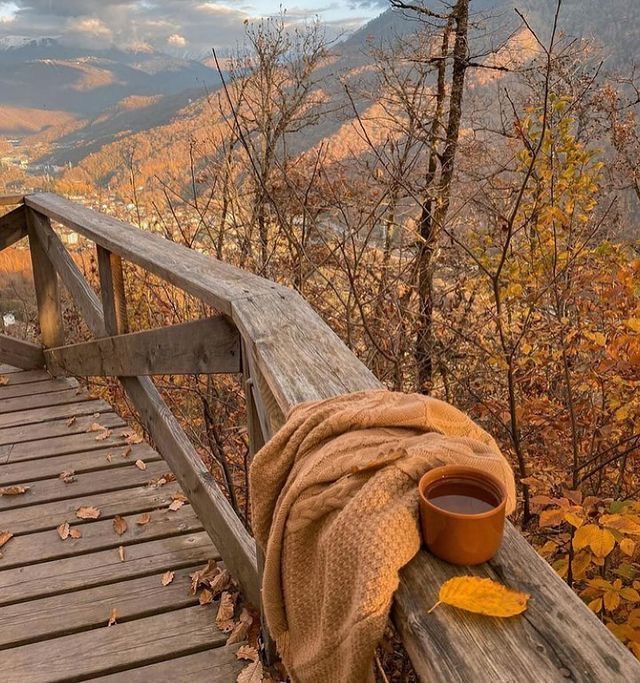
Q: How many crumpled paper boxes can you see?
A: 0